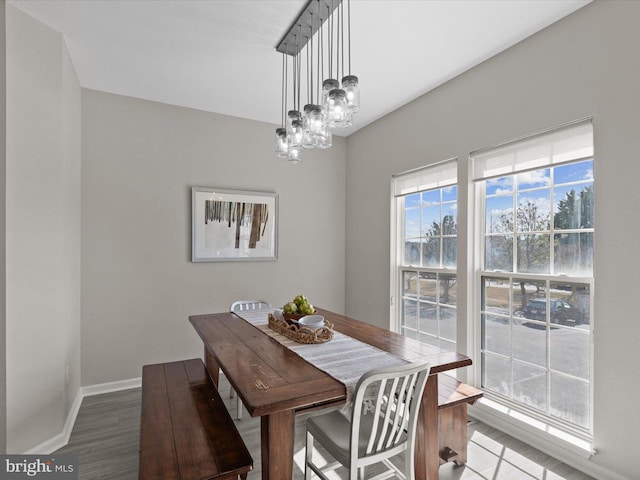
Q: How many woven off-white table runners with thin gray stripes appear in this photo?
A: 1